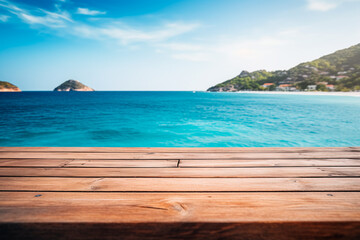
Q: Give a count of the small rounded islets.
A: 2